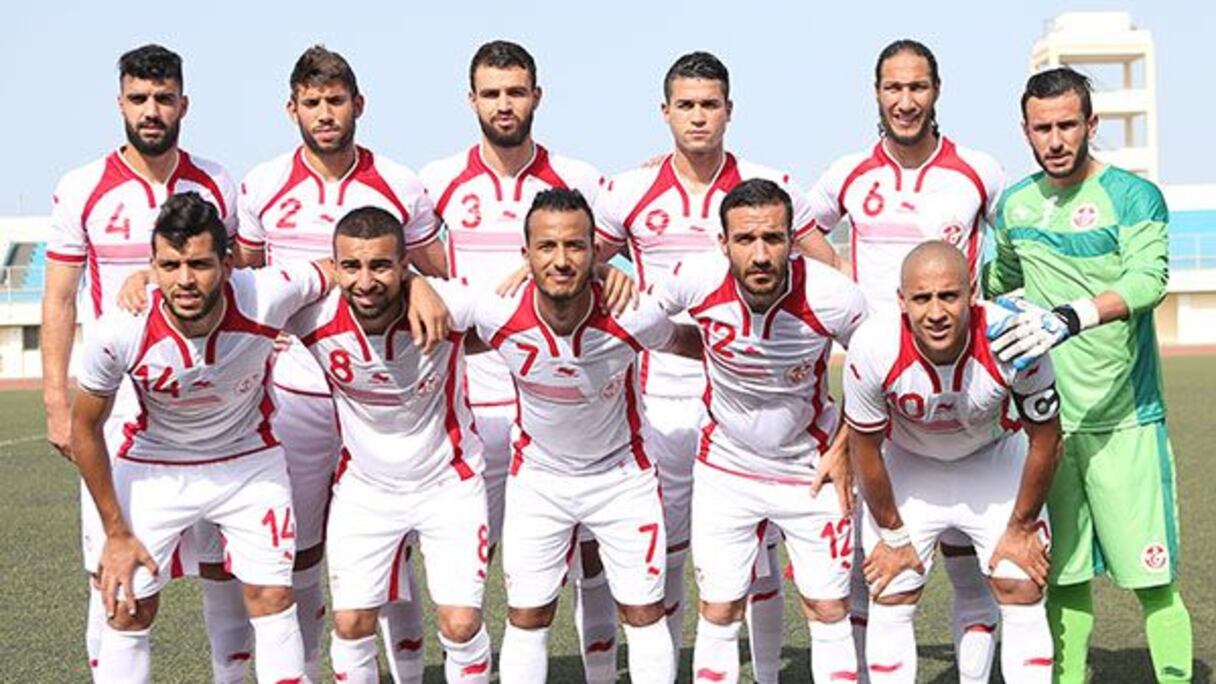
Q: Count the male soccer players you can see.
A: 11